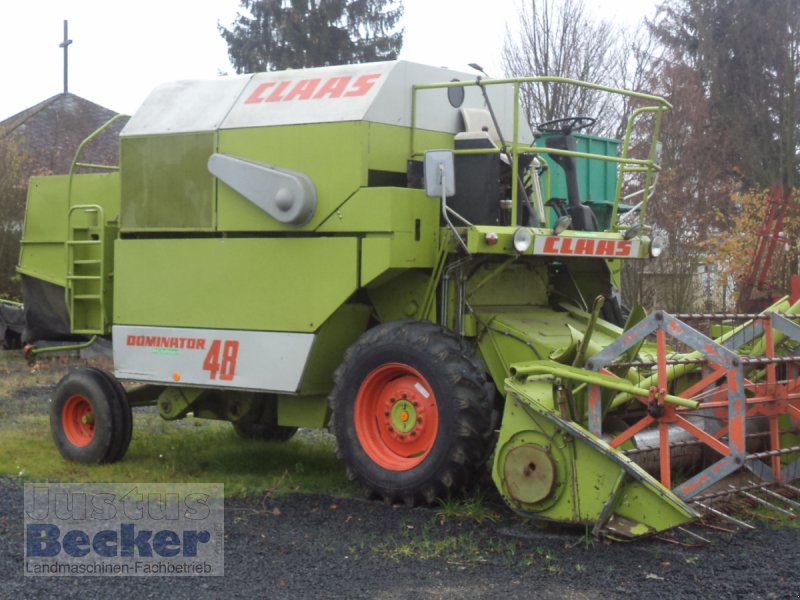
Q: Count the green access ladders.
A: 1